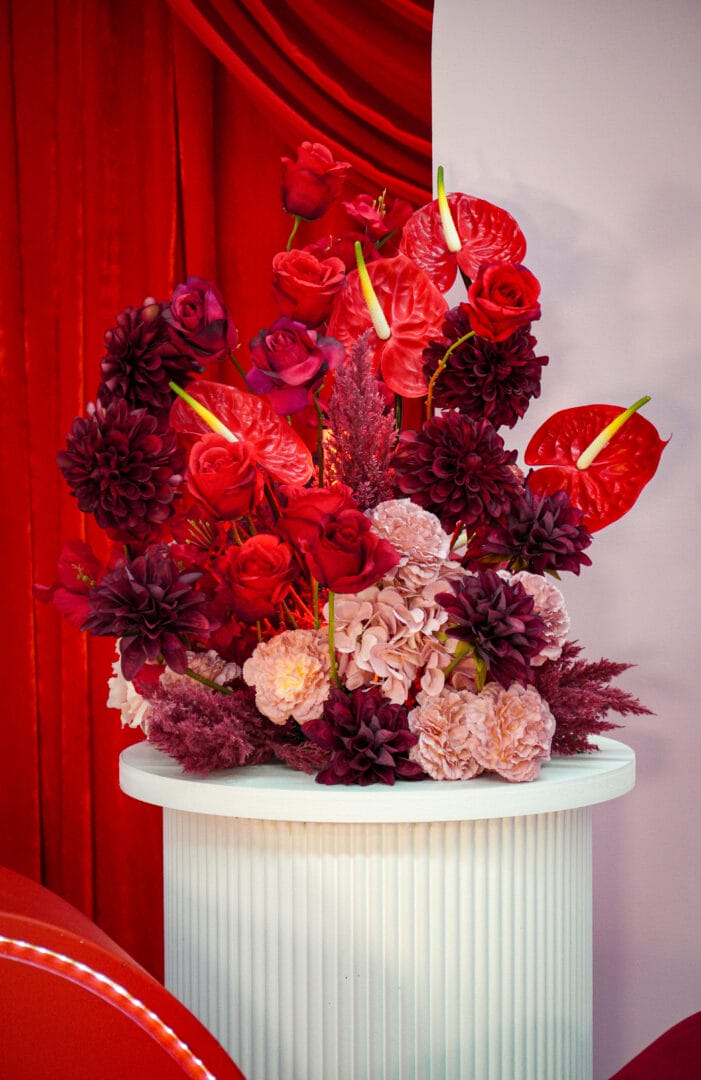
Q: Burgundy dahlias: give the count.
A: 8